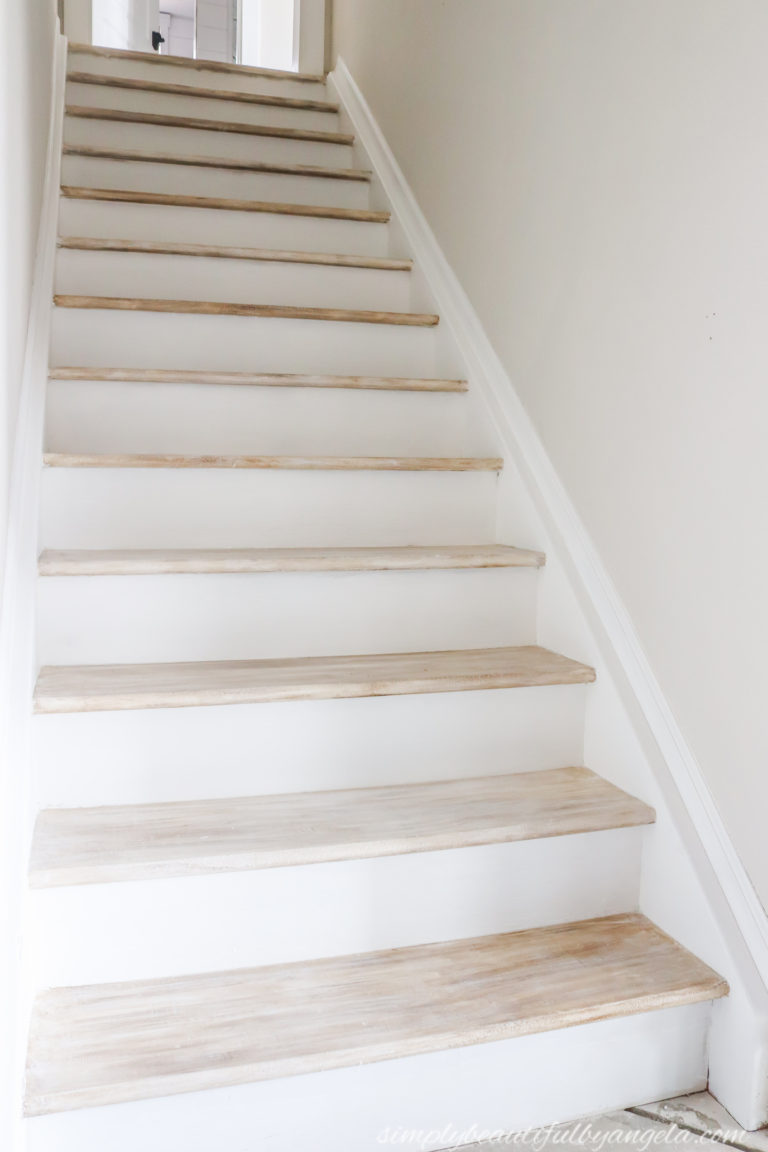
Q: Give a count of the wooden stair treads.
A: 13